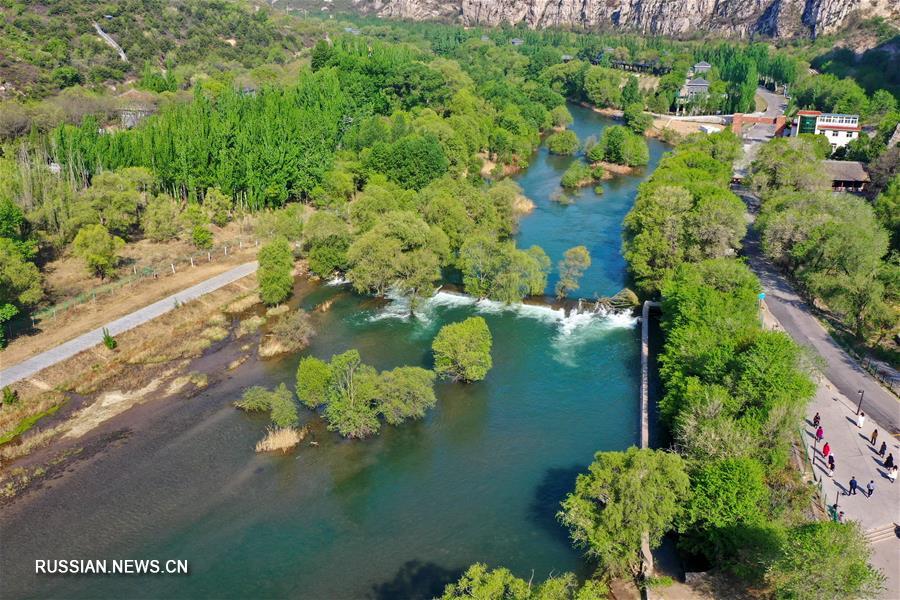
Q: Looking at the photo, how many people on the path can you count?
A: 12